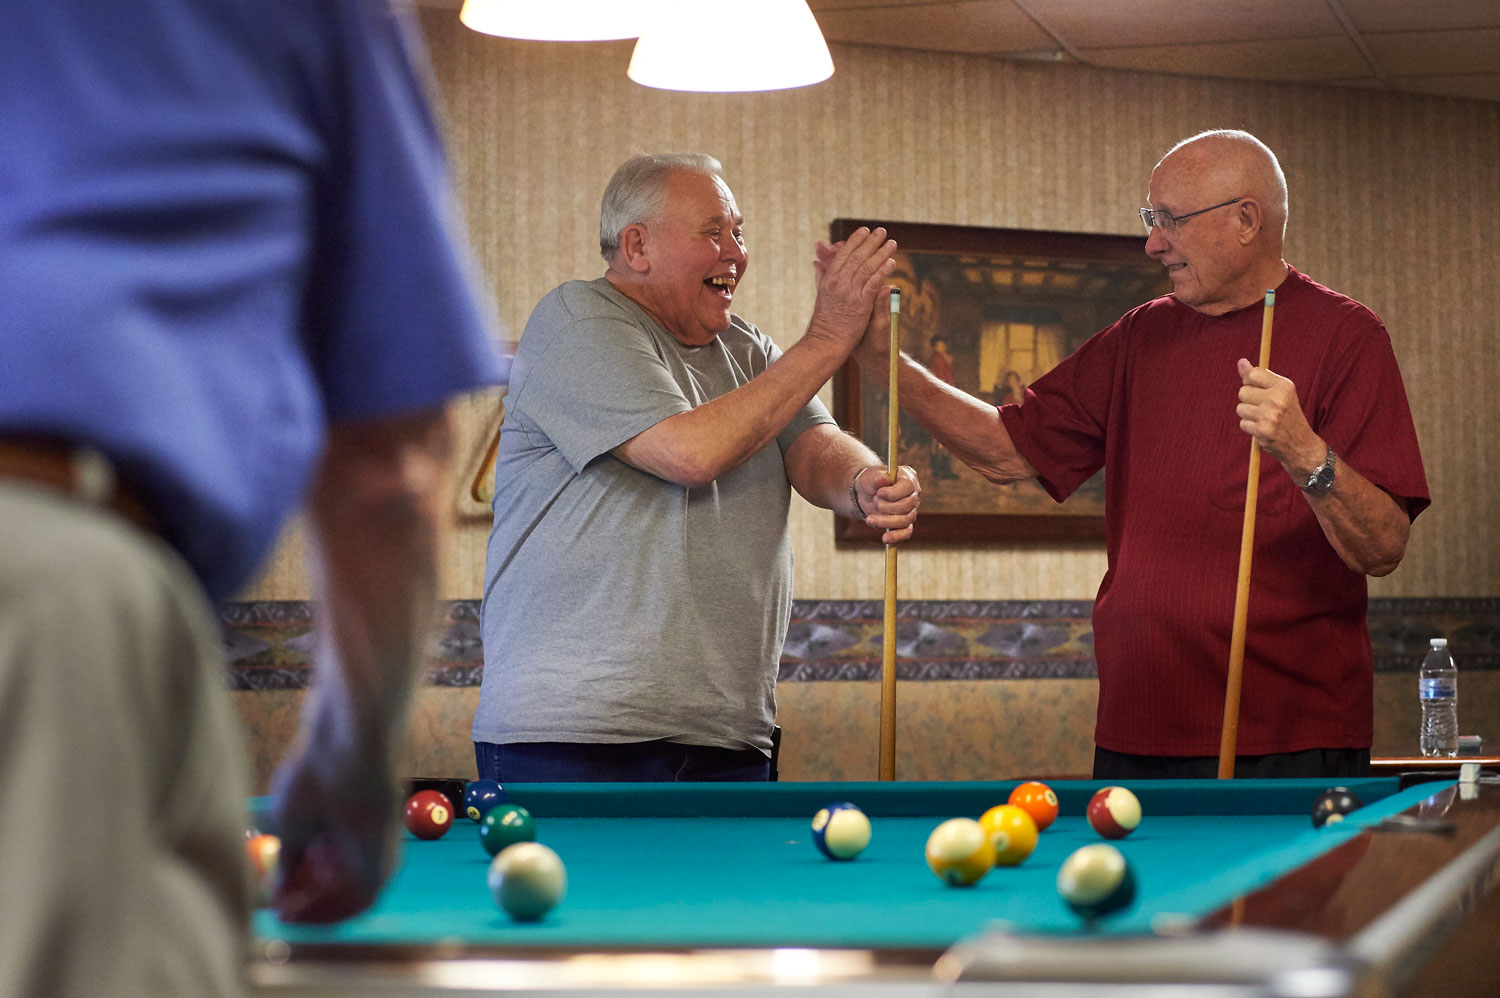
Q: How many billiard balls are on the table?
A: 12